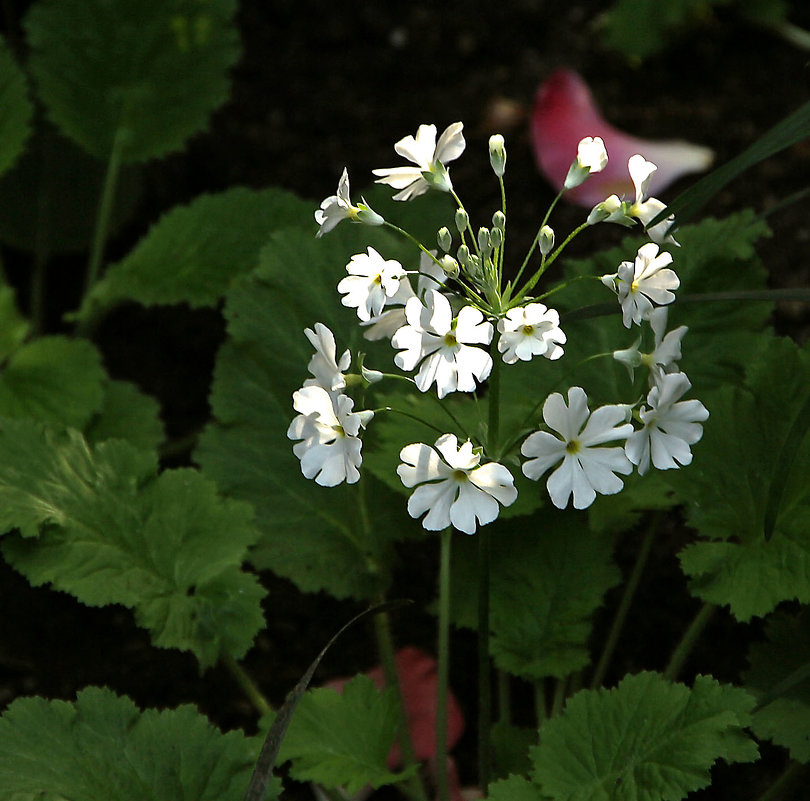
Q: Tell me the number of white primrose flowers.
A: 14